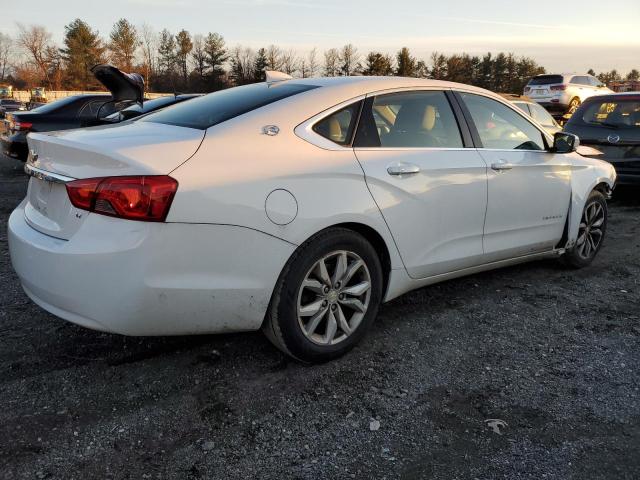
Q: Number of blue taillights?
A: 0